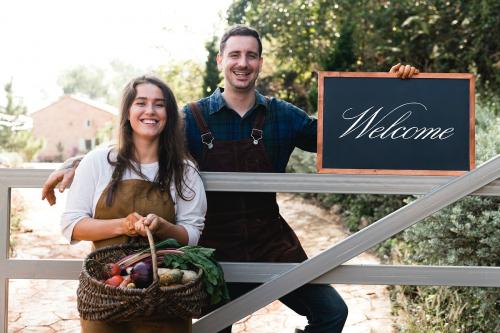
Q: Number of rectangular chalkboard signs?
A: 1